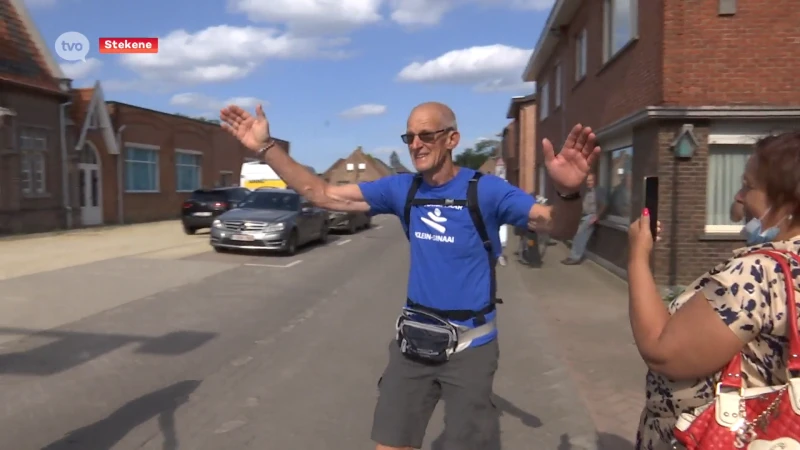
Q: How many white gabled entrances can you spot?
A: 1